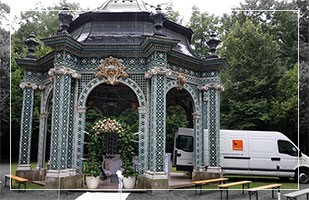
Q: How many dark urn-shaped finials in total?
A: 4